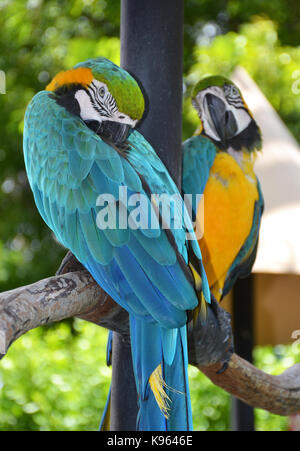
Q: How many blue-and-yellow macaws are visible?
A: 2